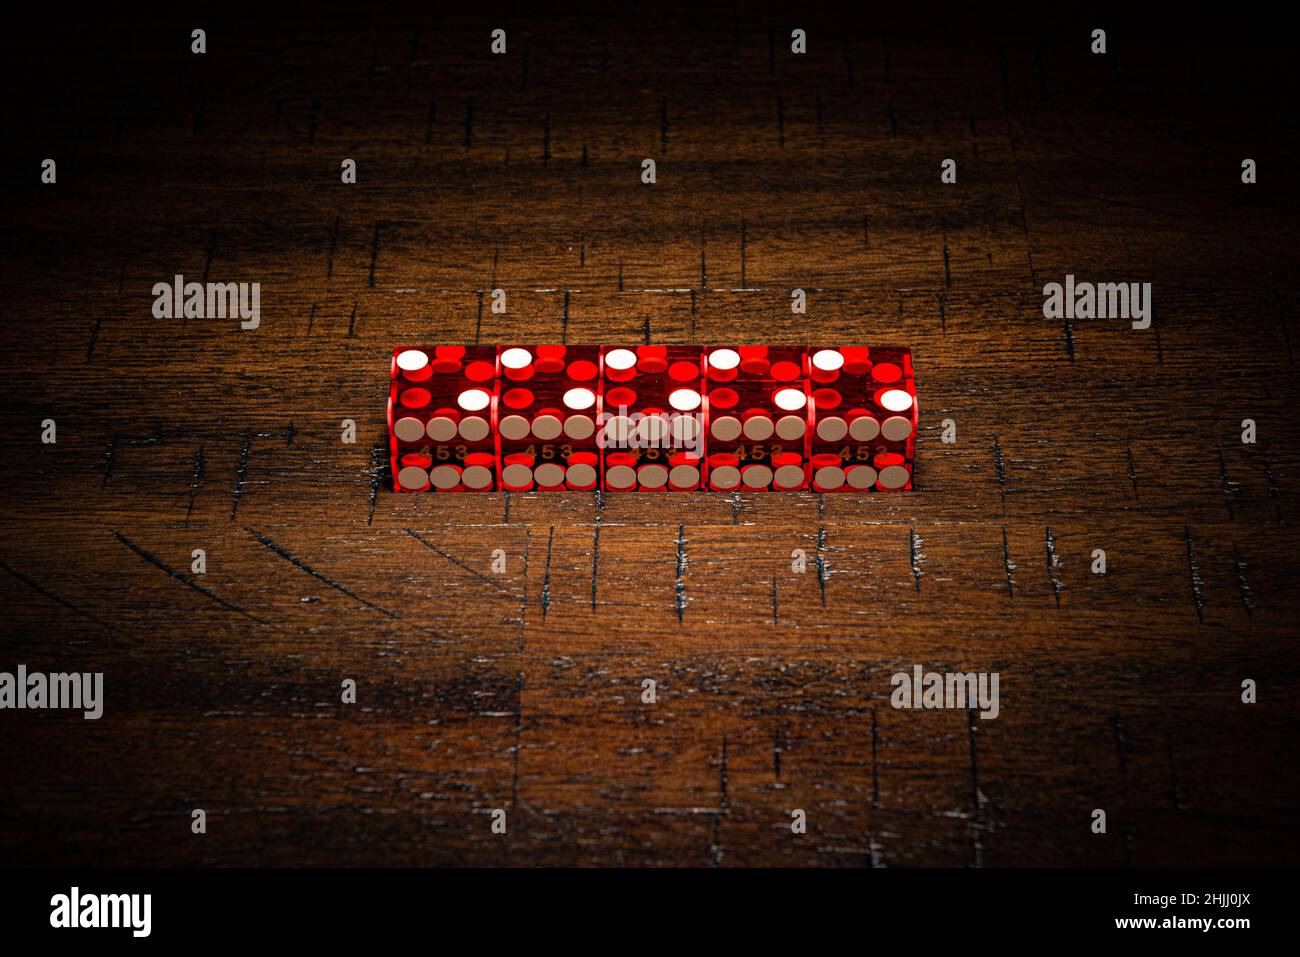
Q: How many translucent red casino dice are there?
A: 5